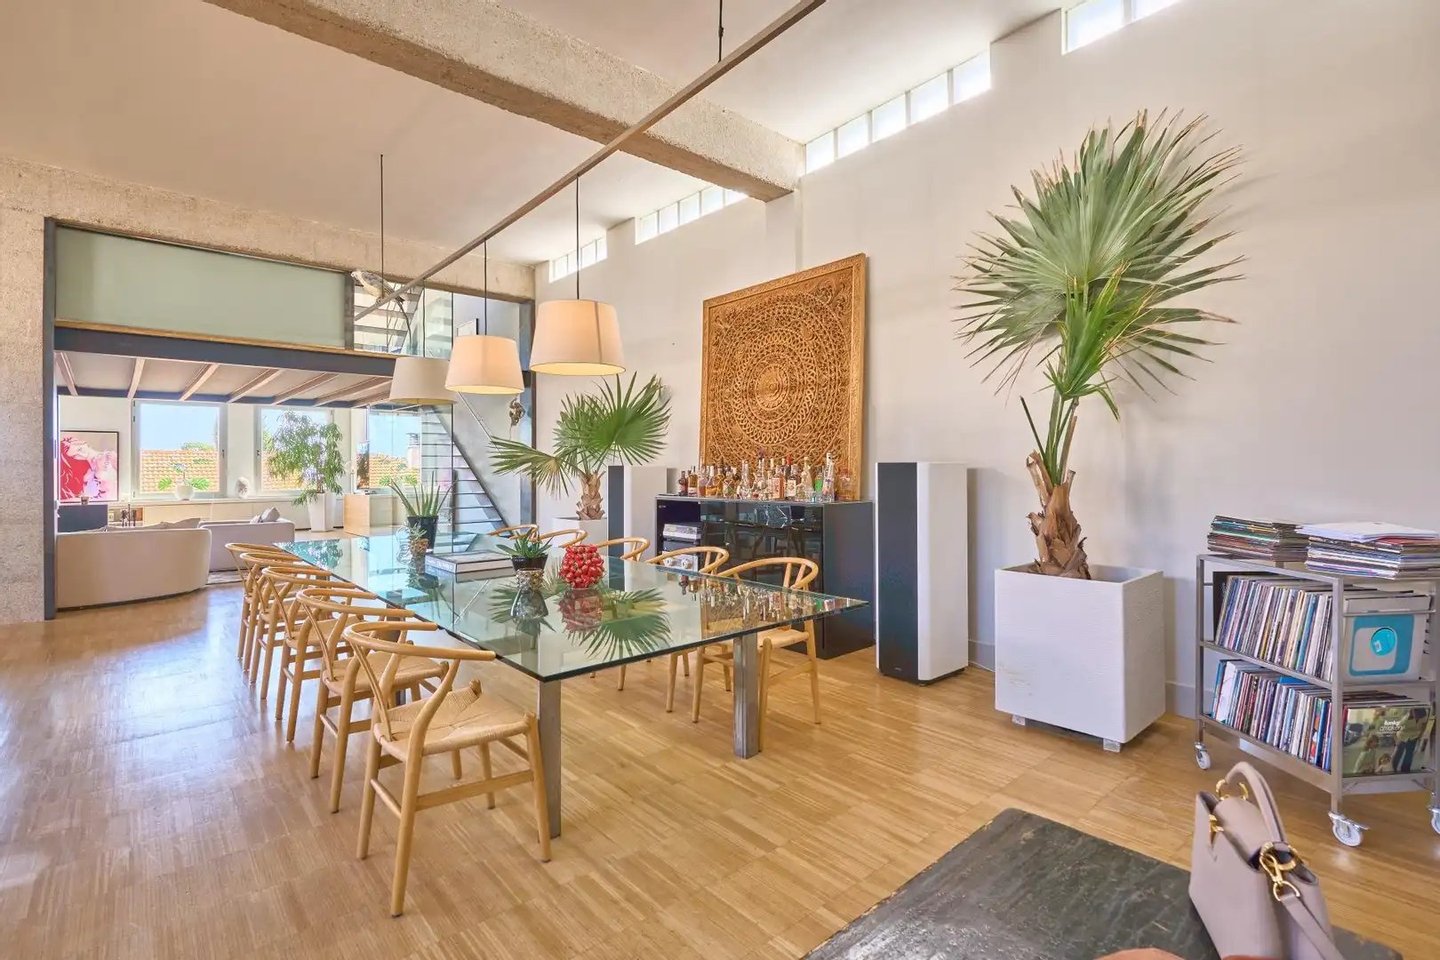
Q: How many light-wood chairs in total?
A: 10